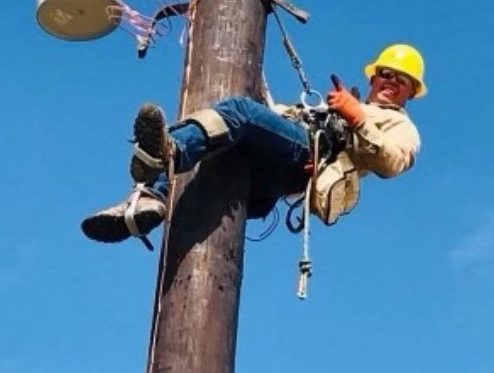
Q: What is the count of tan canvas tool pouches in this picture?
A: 1